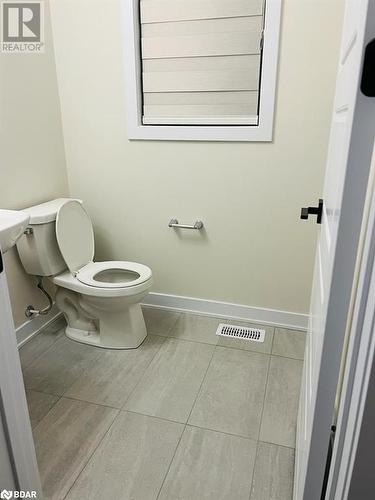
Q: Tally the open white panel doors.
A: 1